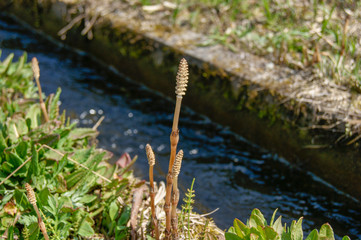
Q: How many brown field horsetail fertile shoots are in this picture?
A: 5